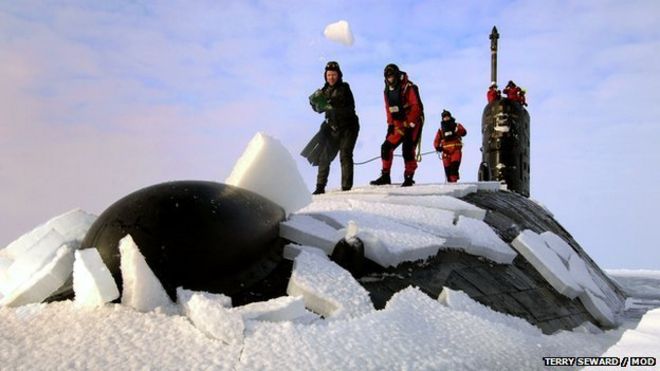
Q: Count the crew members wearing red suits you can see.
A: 5